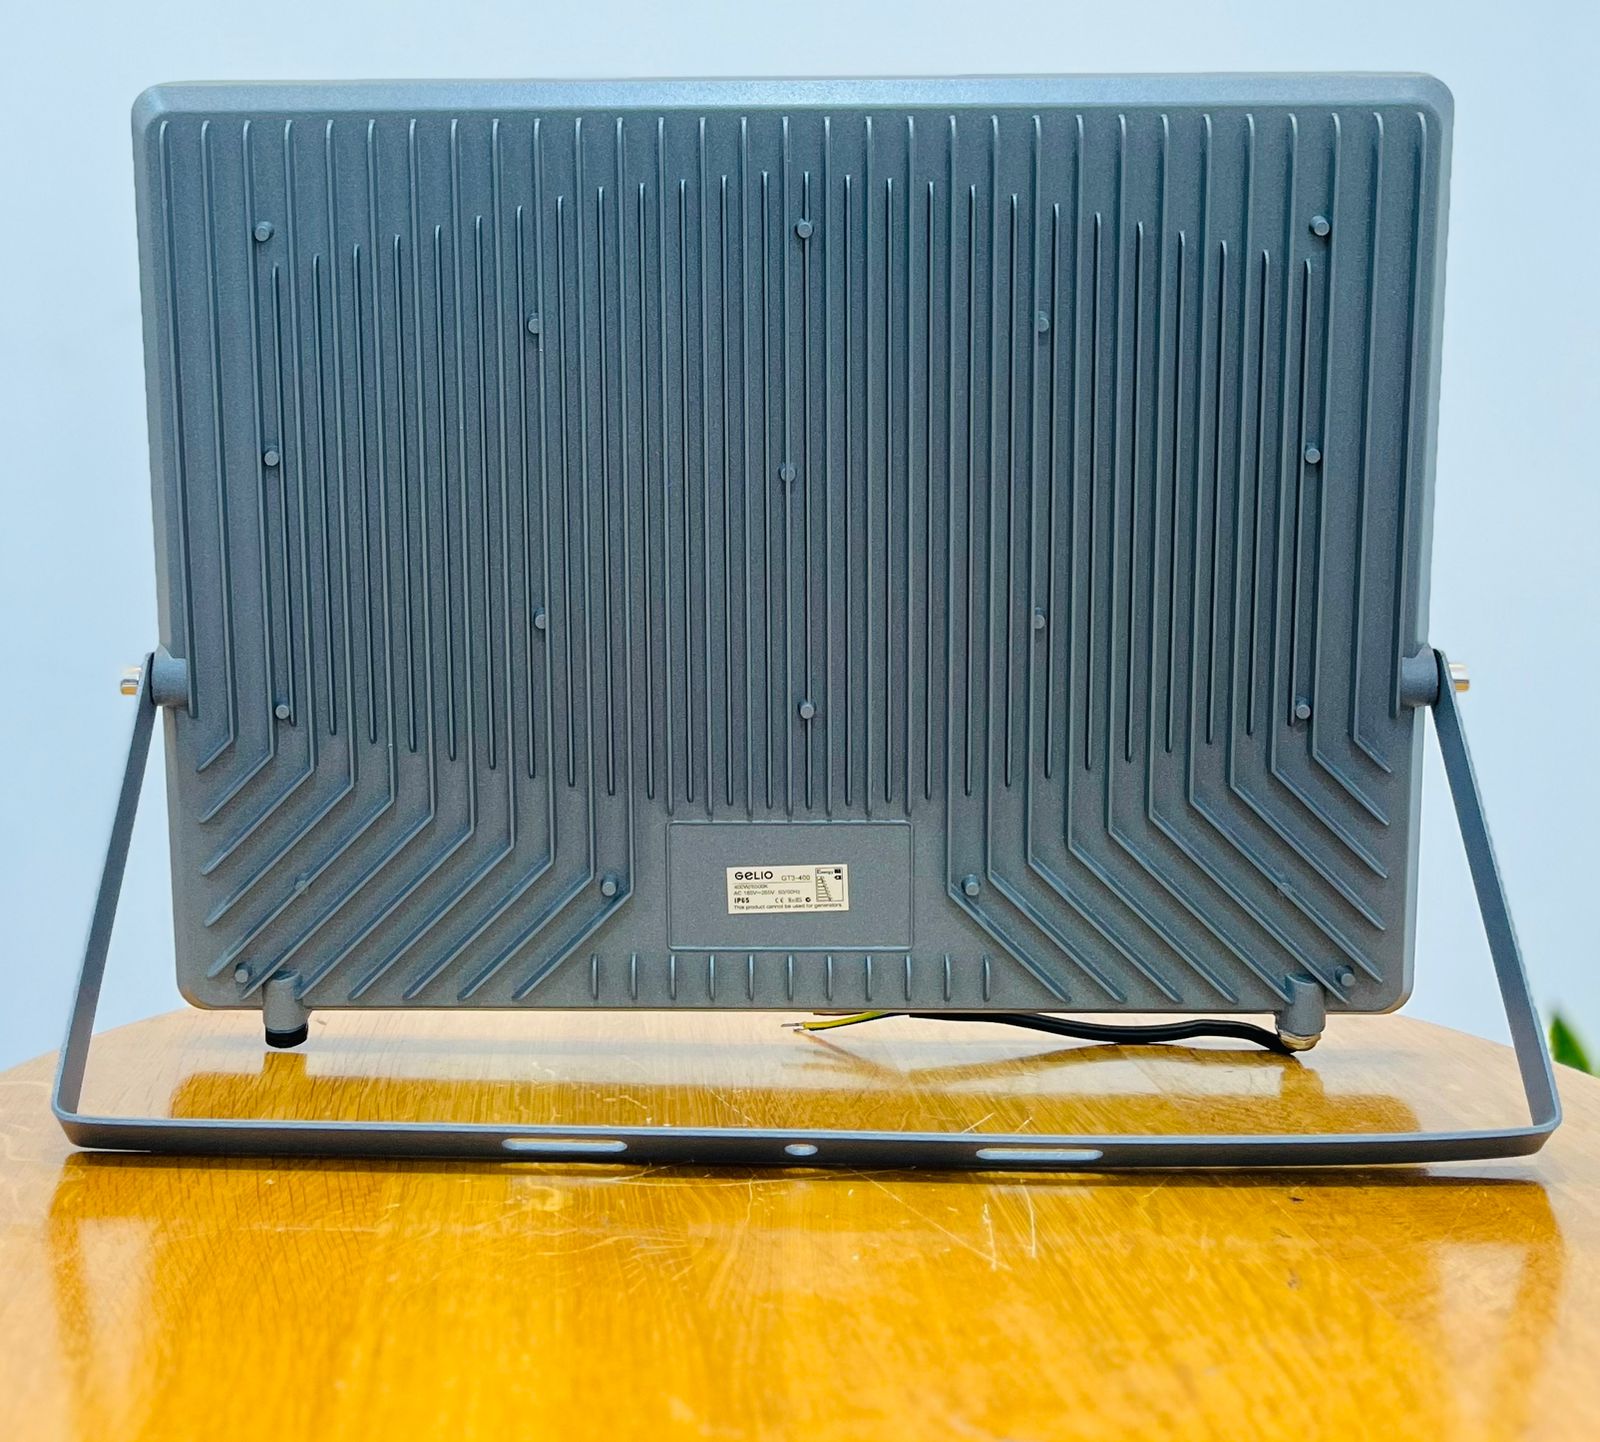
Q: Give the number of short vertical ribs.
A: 11